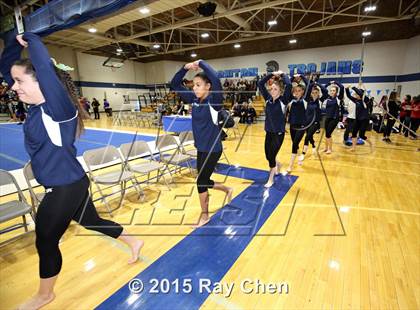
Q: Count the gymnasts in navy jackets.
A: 7